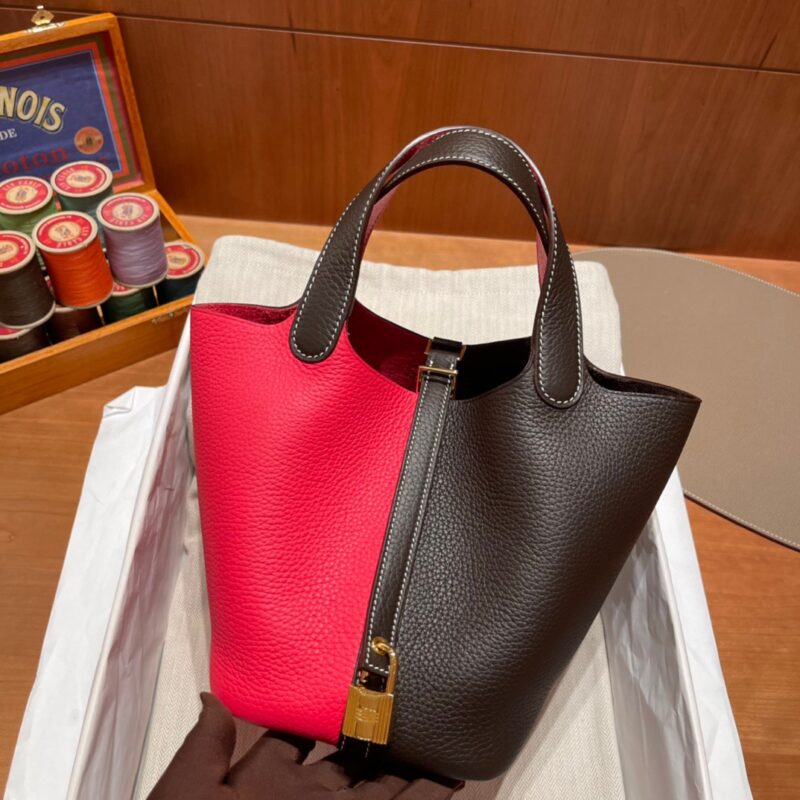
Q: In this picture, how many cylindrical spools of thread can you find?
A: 9